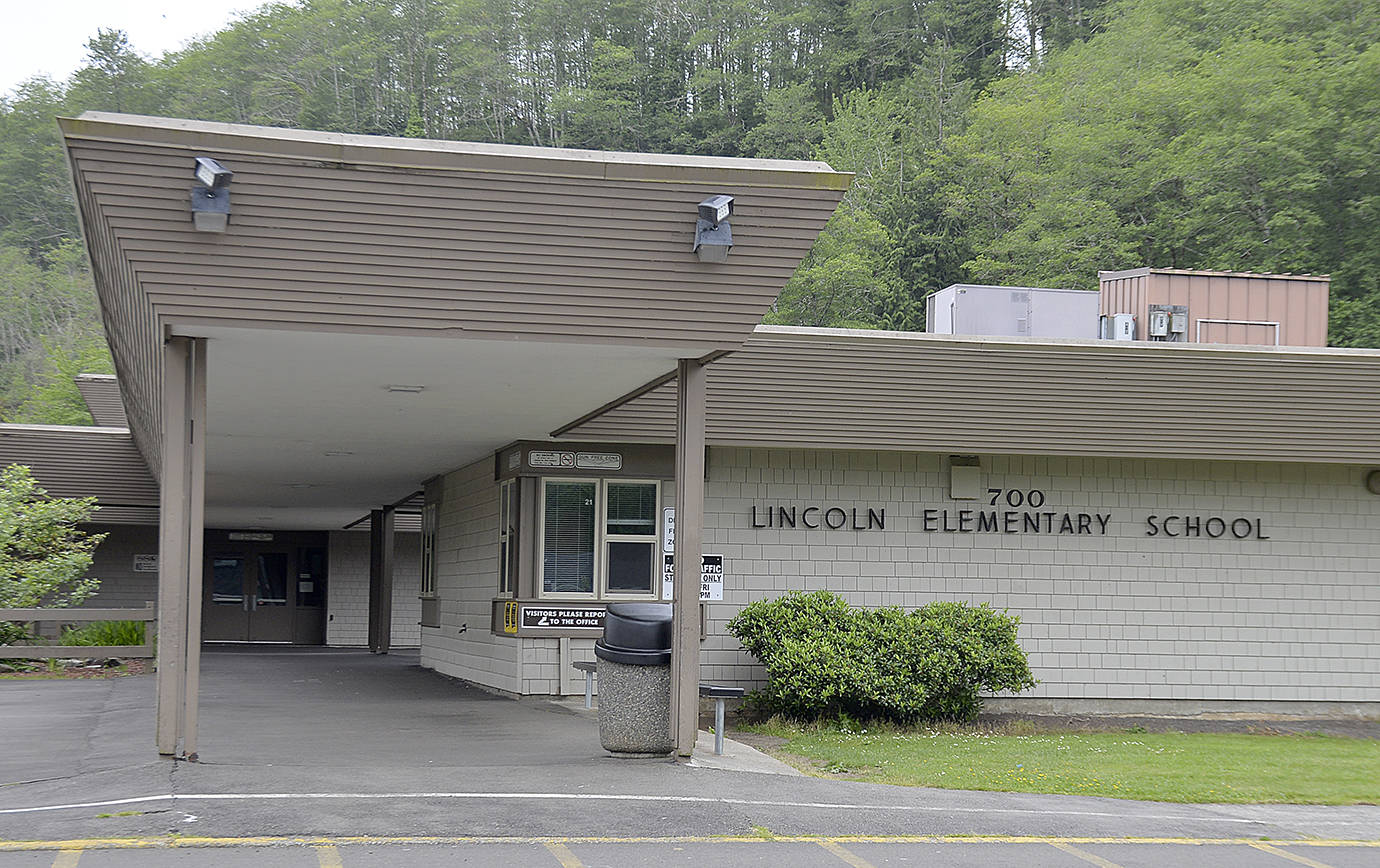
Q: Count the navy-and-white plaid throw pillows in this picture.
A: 0